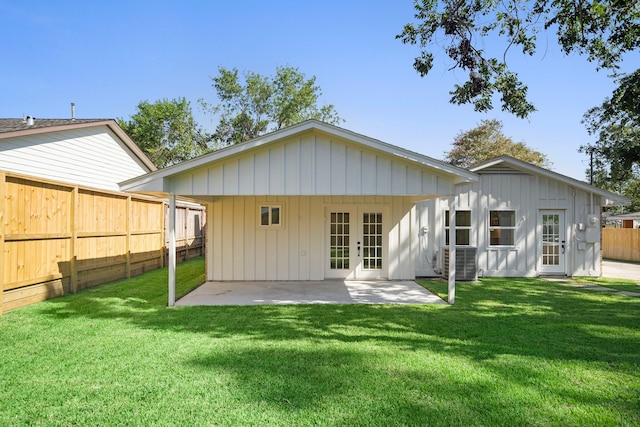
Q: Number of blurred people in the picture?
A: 0